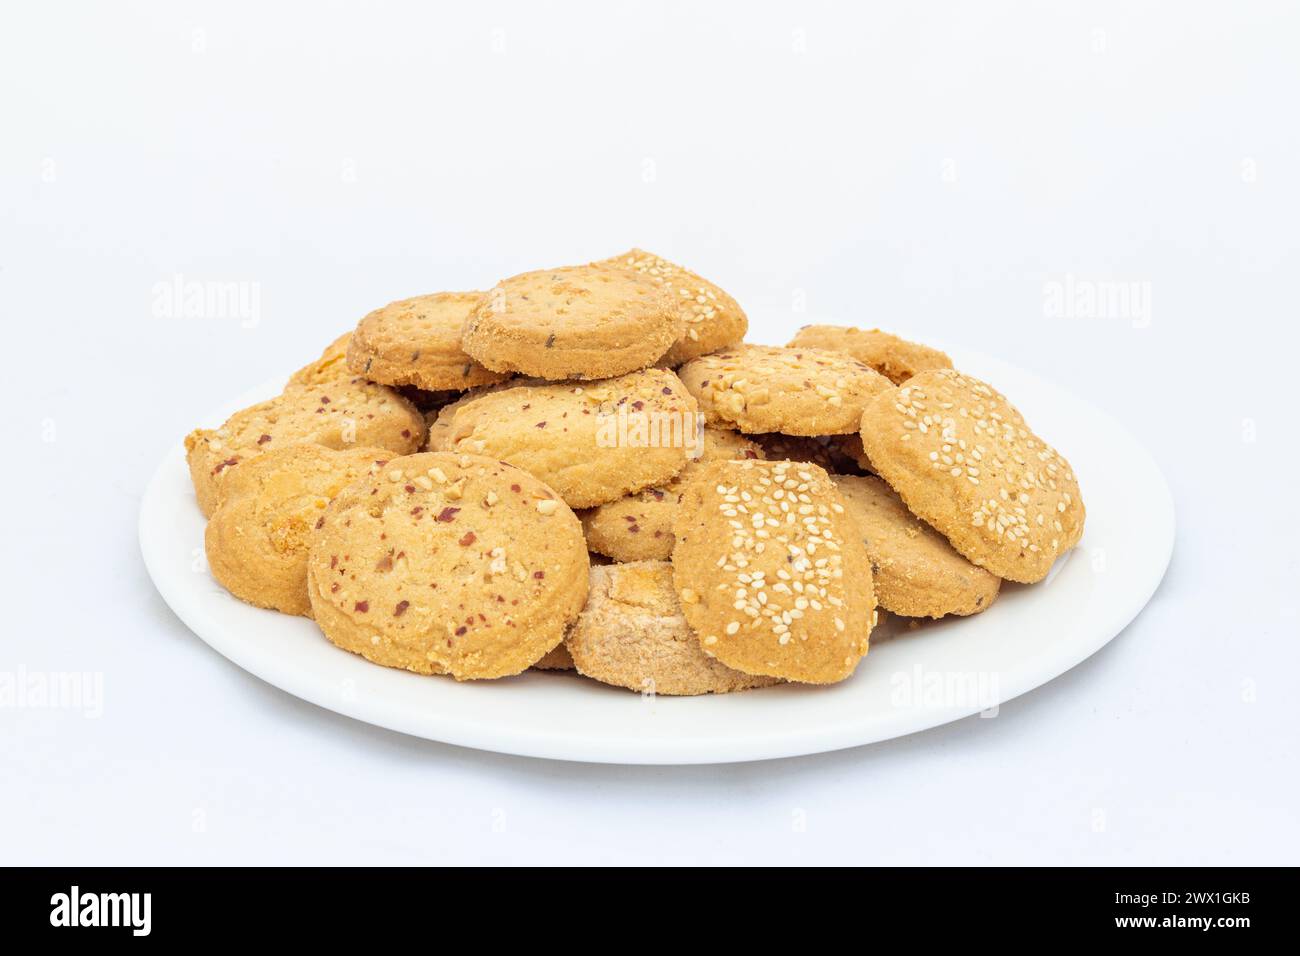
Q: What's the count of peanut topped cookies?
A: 5